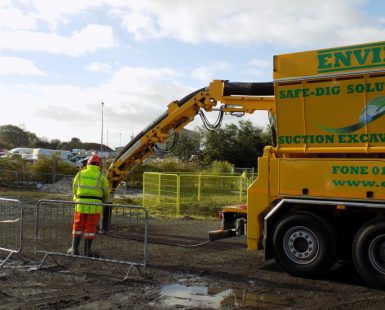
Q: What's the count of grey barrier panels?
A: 2